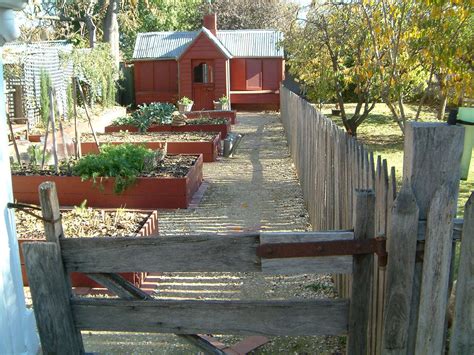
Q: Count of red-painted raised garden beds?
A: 5